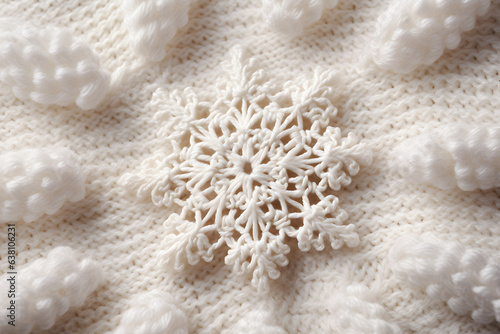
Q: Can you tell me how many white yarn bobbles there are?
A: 11